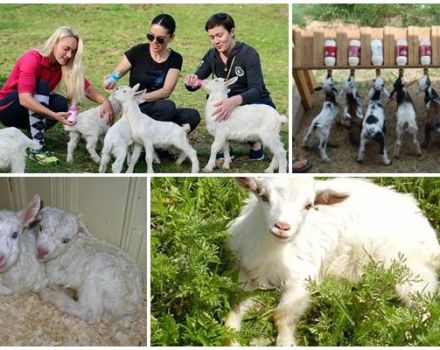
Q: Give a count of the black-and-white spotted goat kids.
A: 5